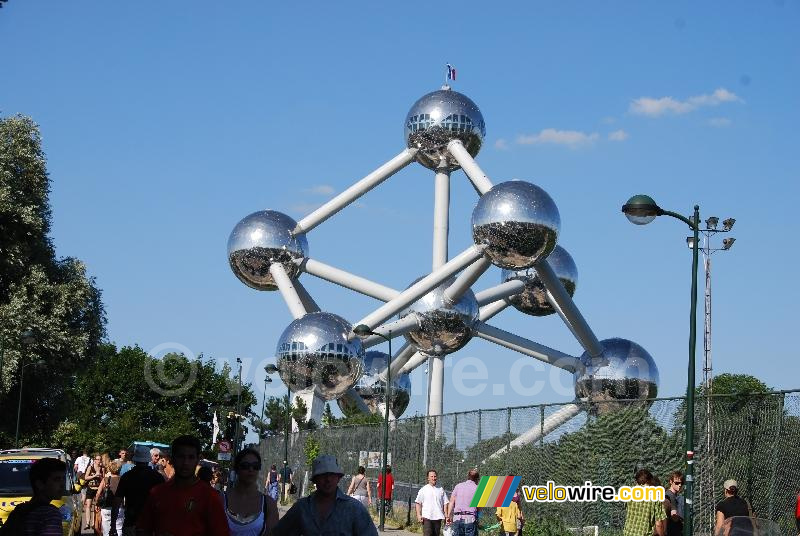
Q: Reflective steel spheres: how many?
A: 8